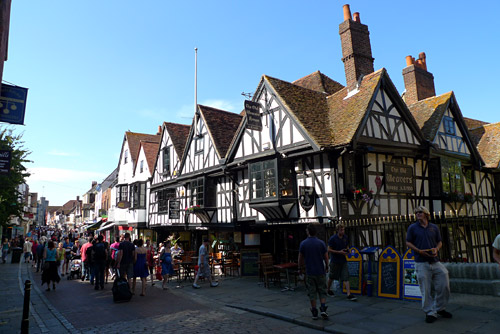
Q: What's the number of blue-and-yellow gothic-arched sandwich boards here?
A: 3